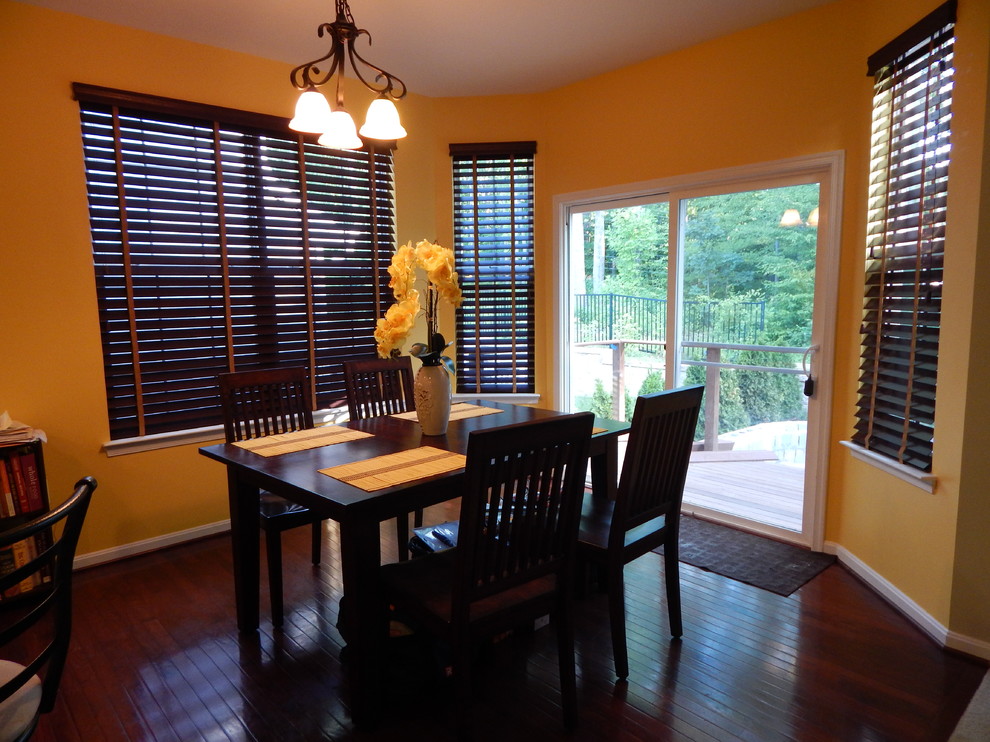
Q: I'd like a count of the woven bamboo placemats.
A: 4